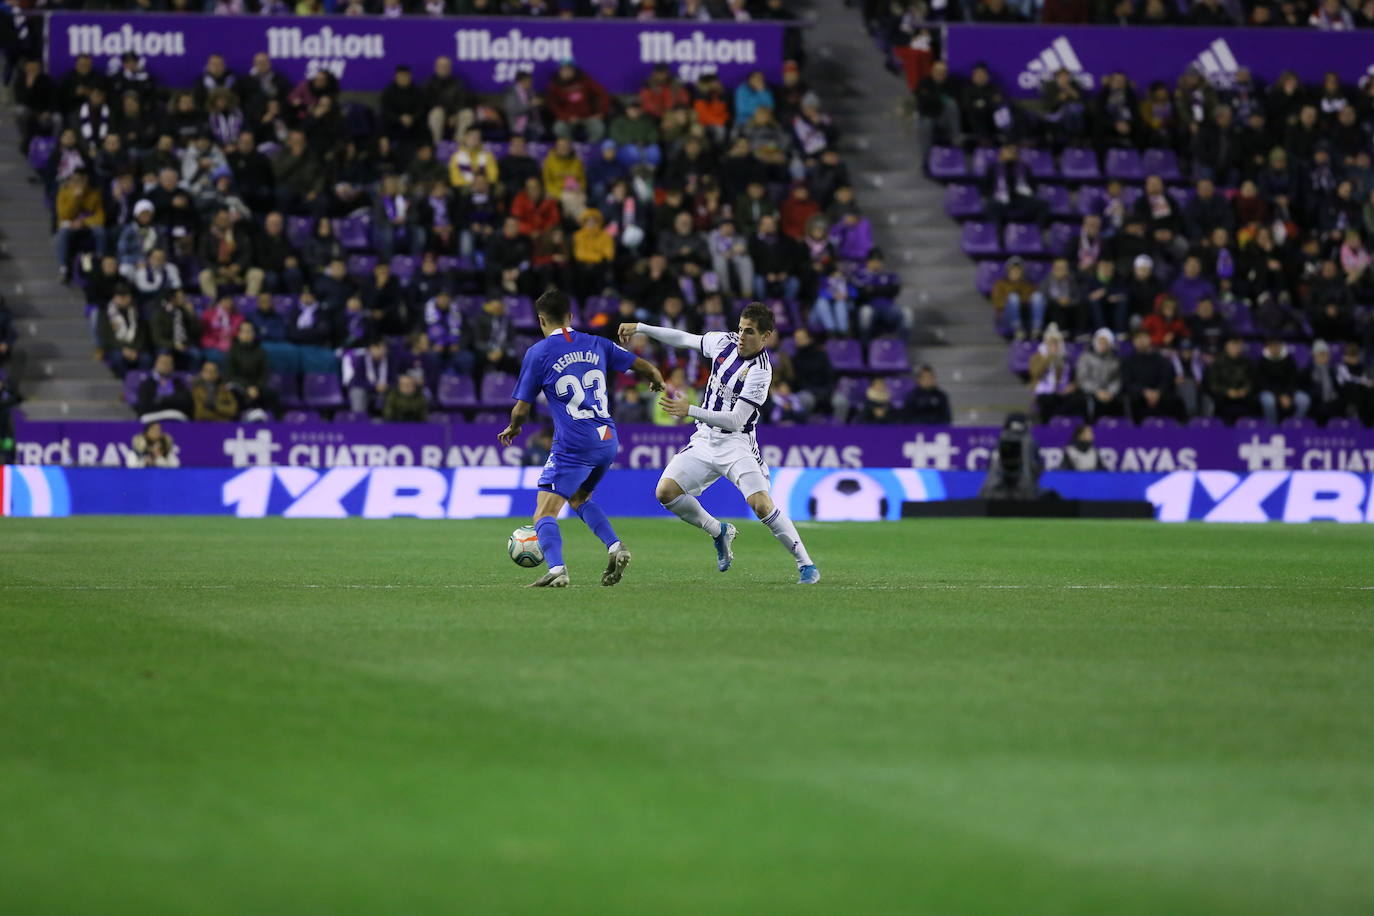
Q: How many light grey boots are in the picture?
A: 2